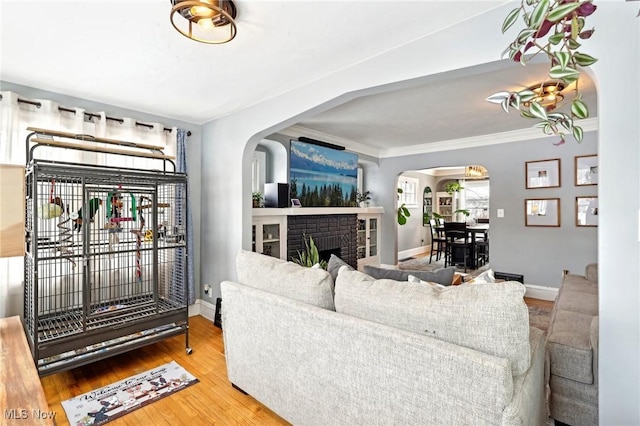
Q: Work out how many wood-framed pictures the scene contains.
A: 4